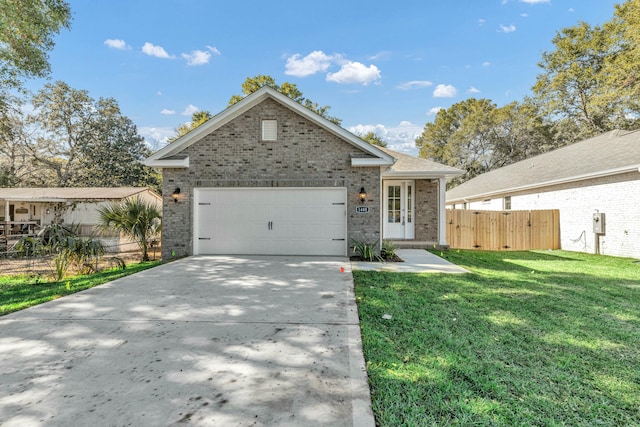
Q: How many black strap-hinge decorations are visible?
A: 4